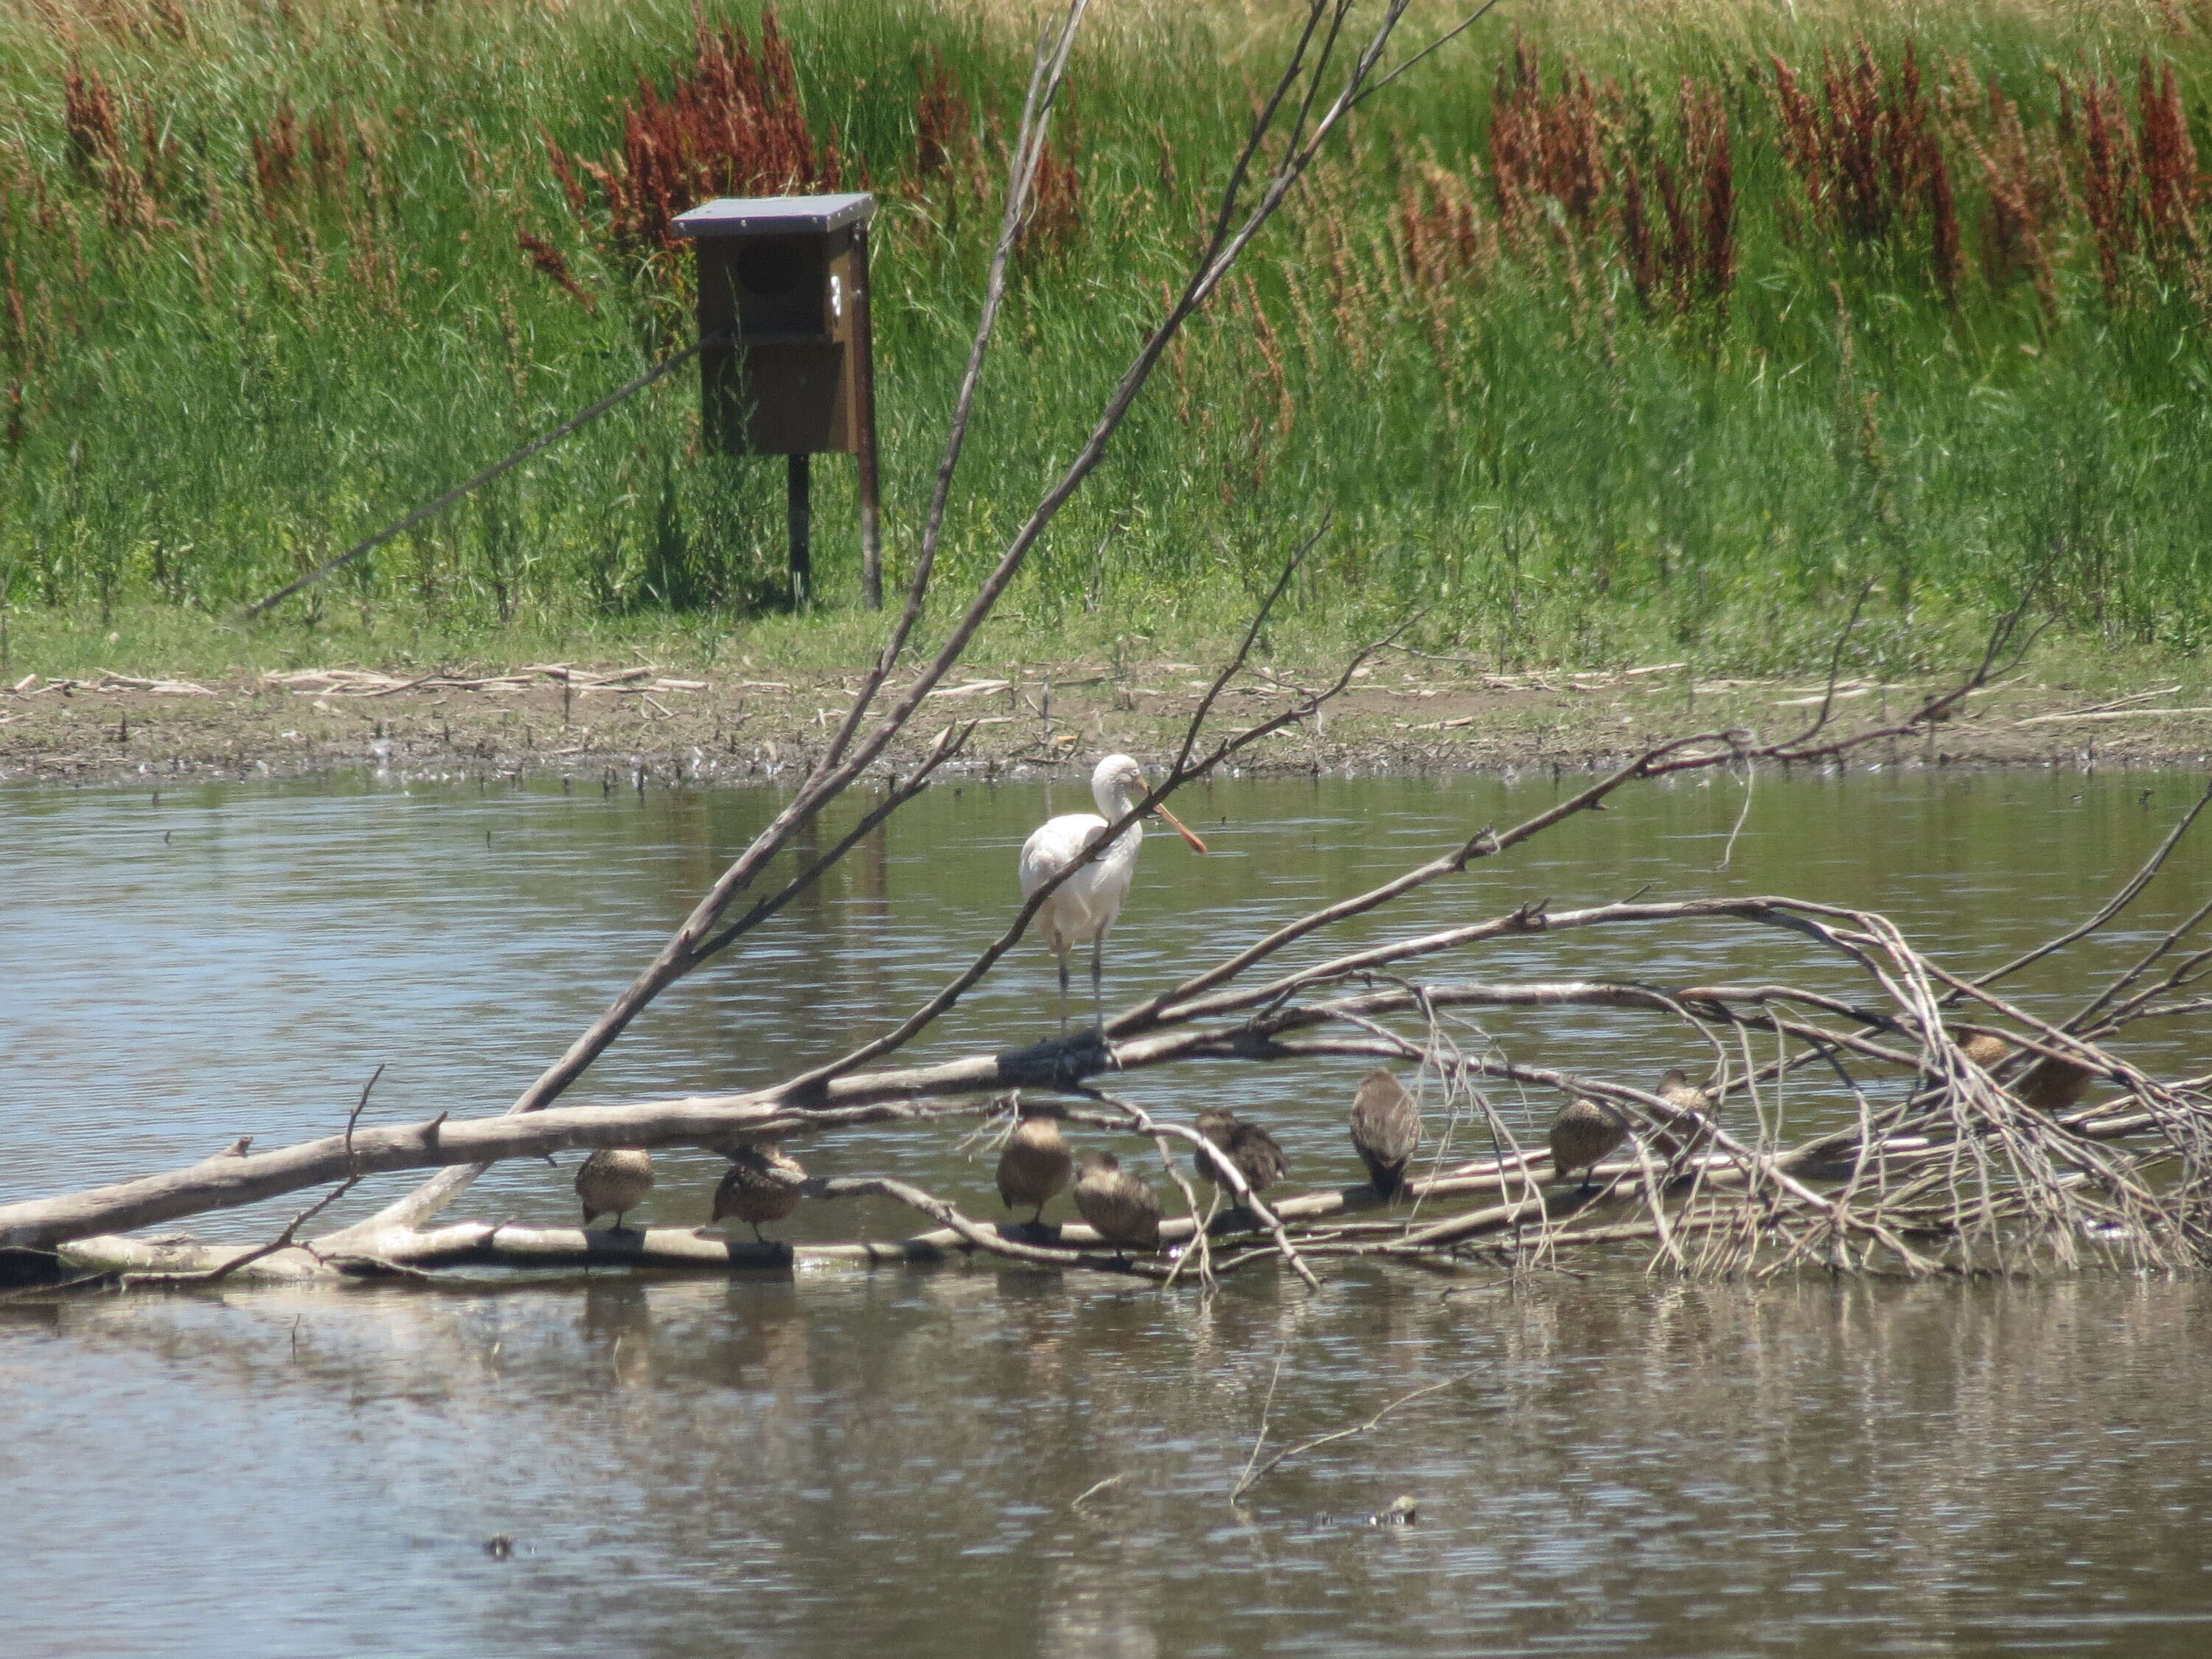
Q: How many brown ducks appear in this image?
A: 10